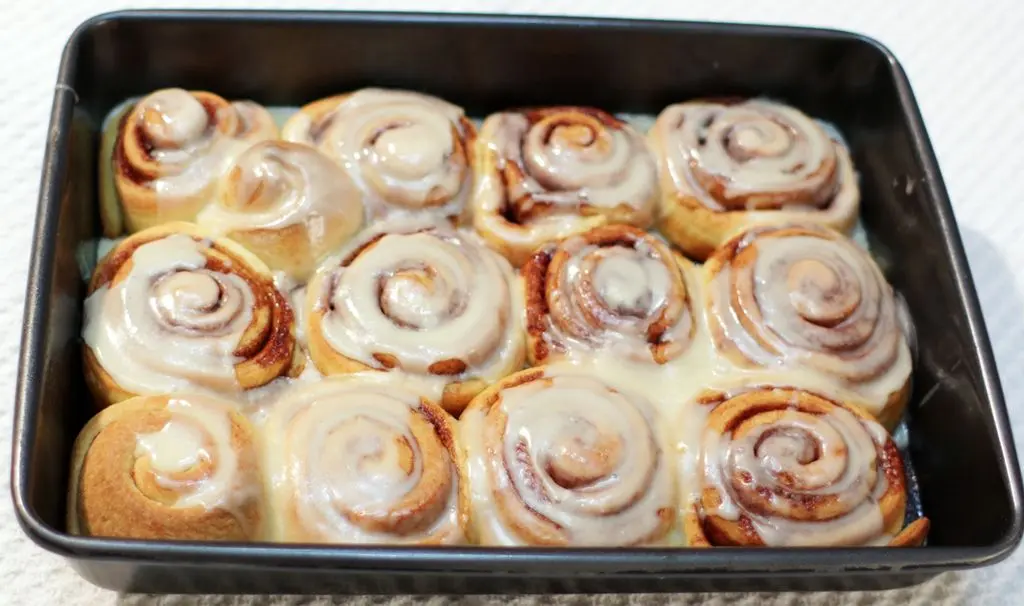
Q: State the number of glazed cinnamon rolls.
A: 13